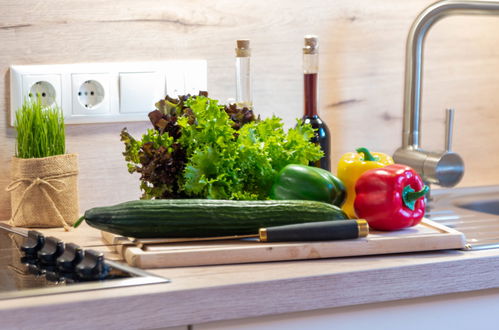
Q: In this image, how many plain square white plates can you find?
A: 1